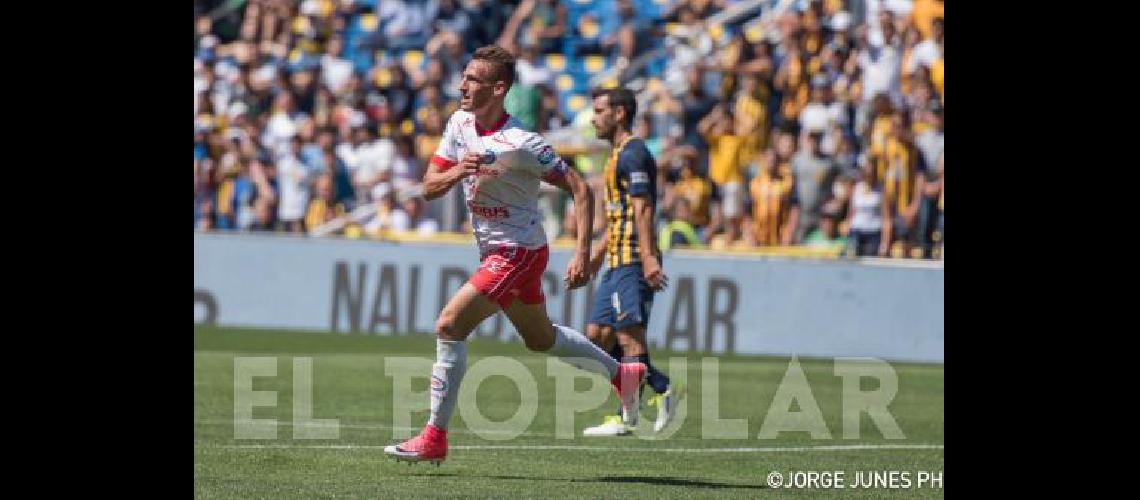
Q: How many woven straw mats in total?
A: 0